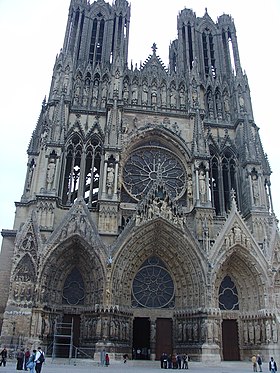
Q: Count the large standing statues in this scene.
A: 4